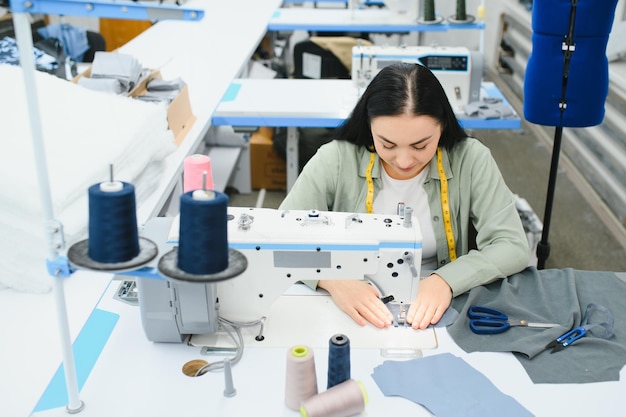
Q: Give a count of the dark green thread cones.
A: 2